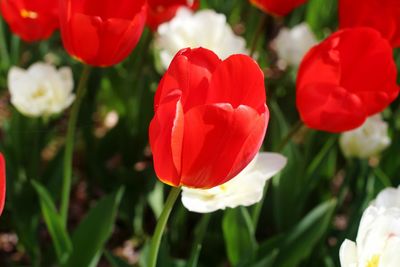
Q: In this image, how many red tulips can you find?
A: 8